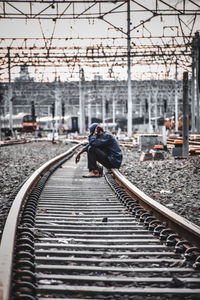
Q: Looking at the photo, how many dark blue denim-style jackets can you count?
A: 1